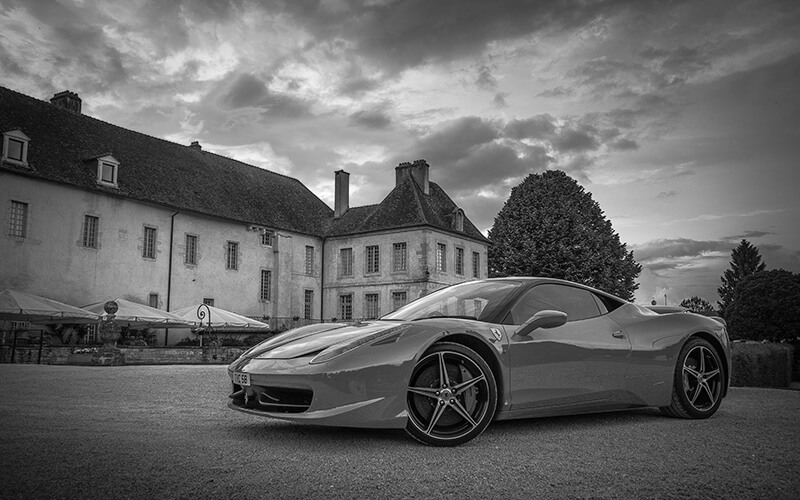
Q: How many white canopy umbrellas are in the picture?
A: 3